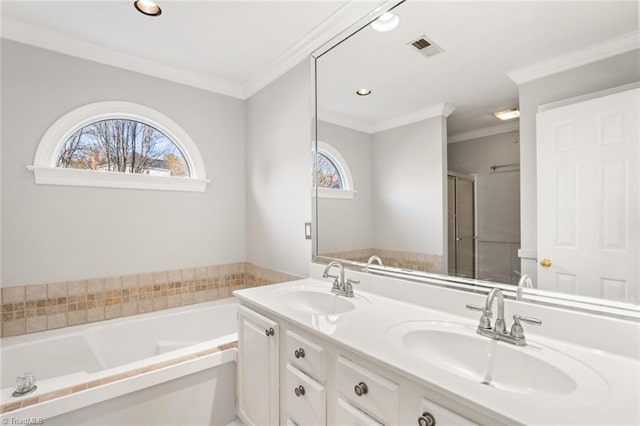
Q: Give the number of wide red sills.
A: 0